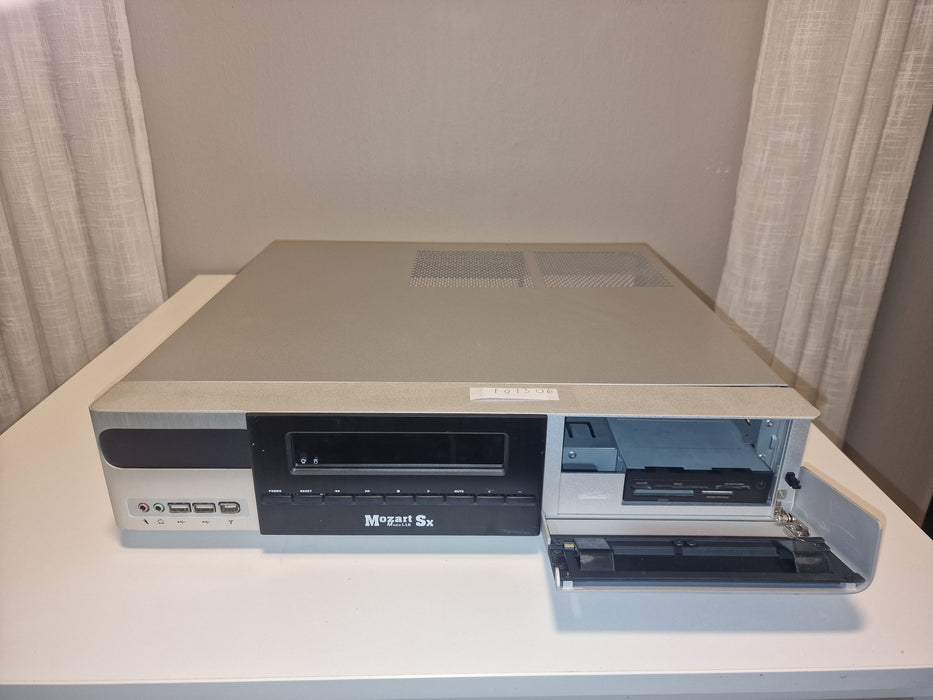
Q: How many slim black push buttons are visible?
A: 9